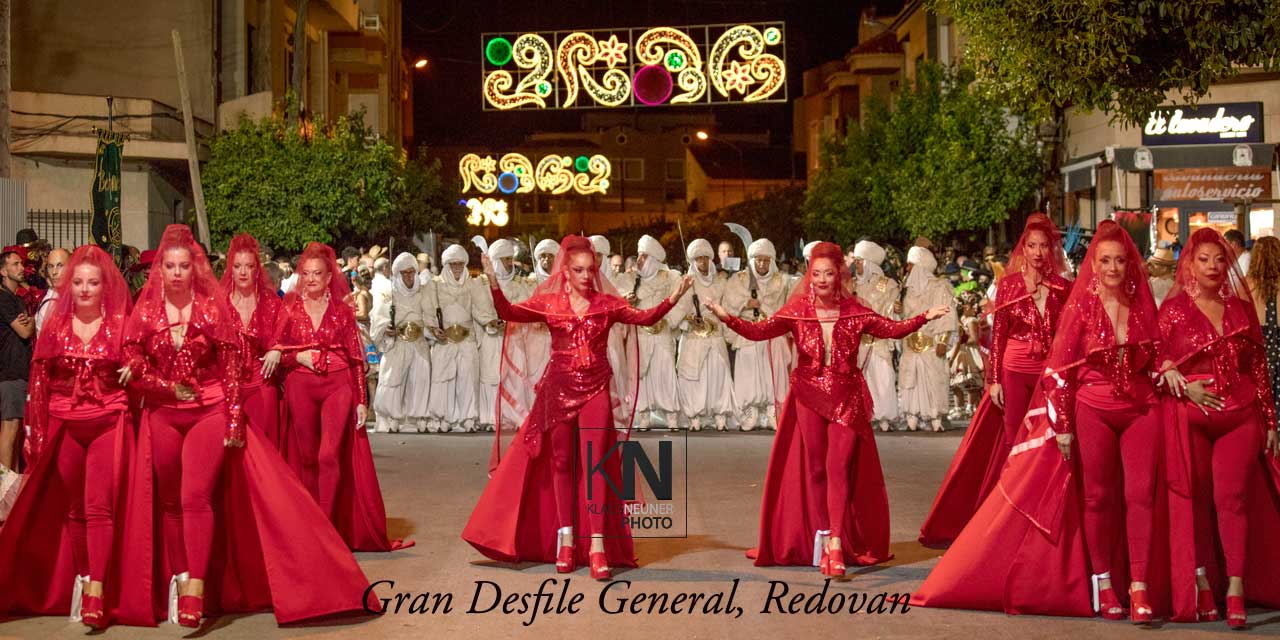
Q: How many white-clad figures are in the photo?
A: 11